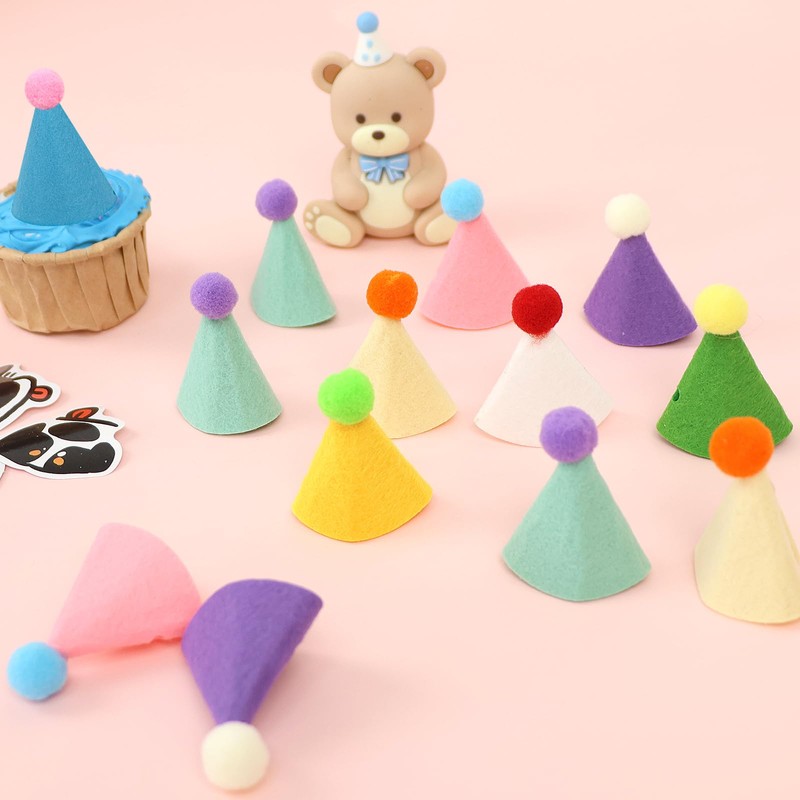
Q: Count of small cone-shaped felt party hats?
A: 13